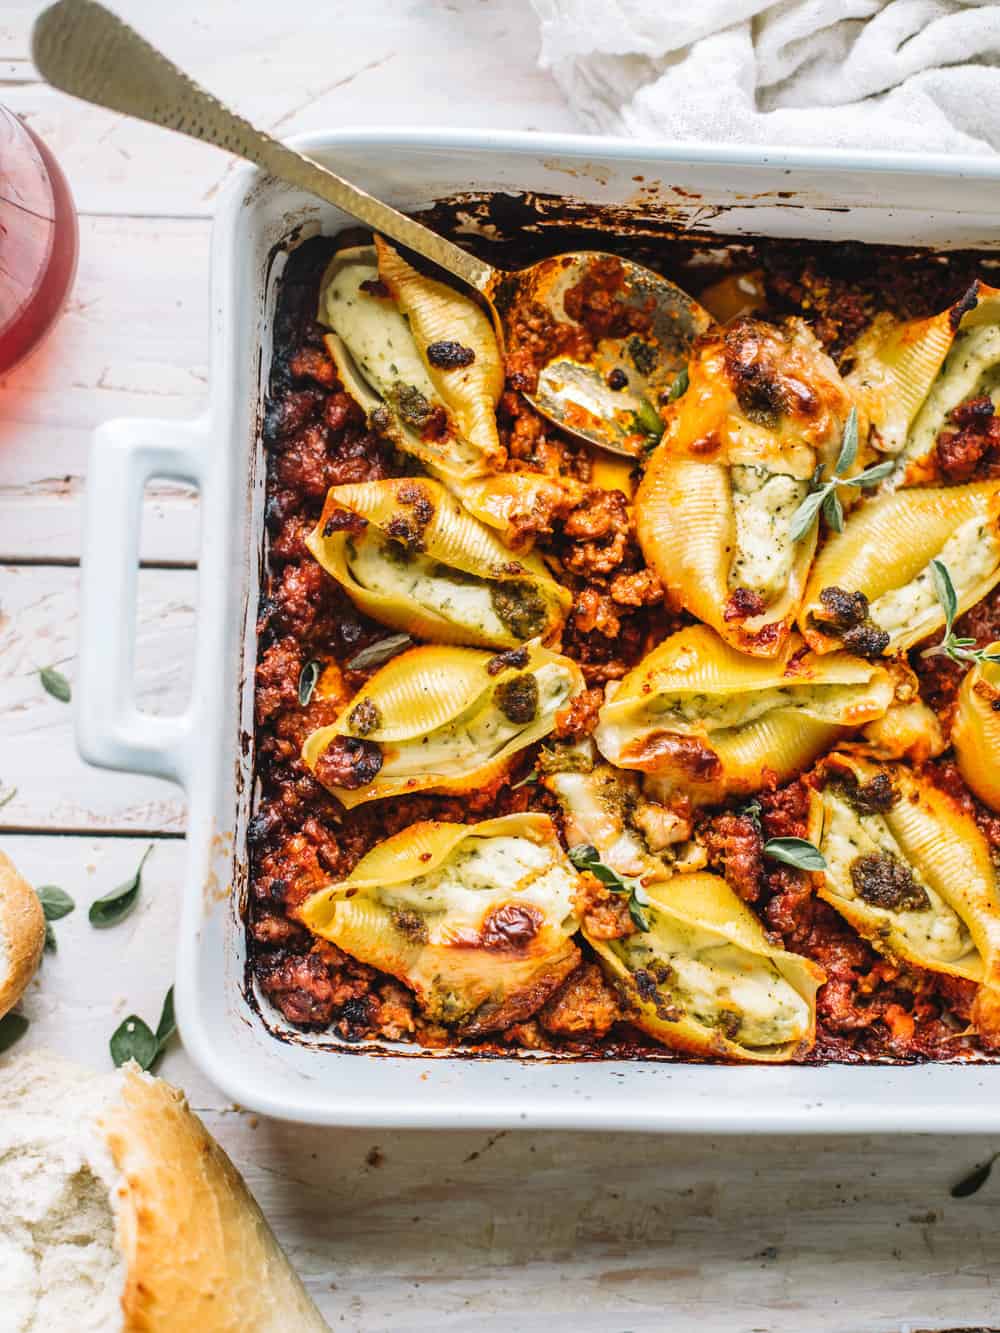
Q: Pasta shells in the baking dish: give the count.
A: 11